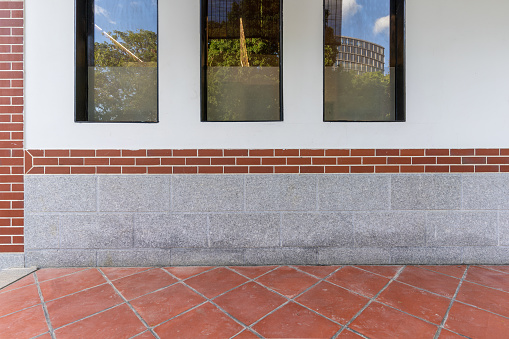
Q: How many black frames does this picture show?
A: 3